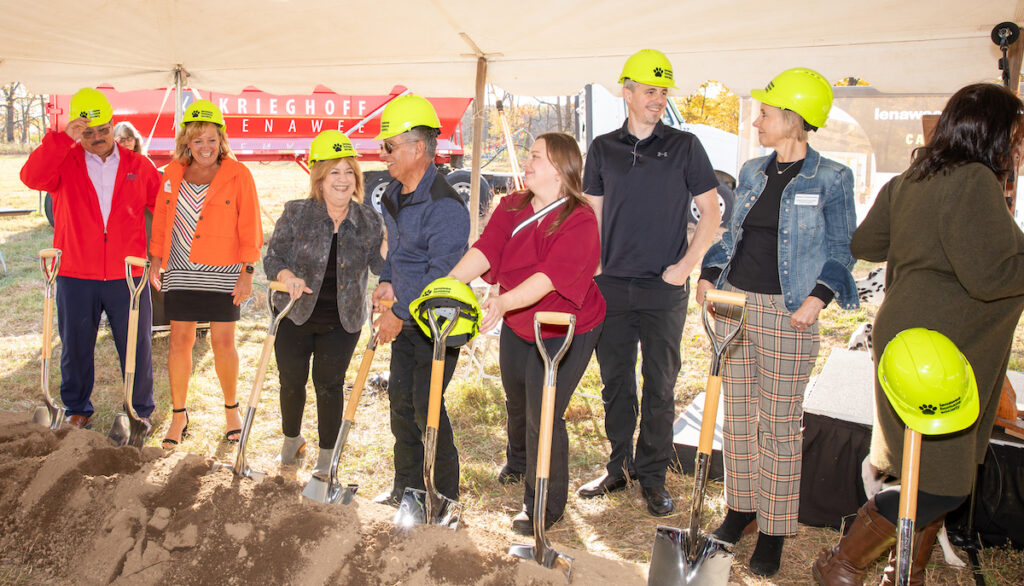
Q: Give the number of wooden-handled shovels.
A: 8